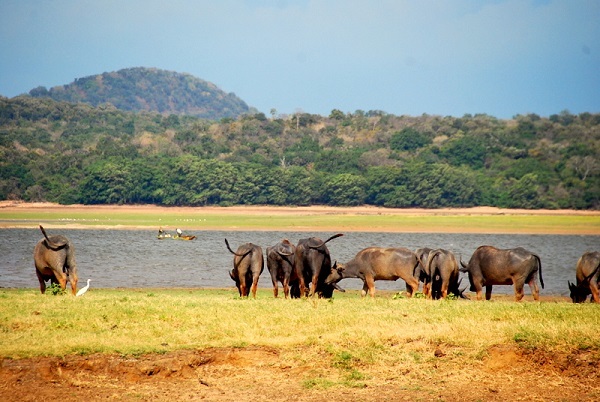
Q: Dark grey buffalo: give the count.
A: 9